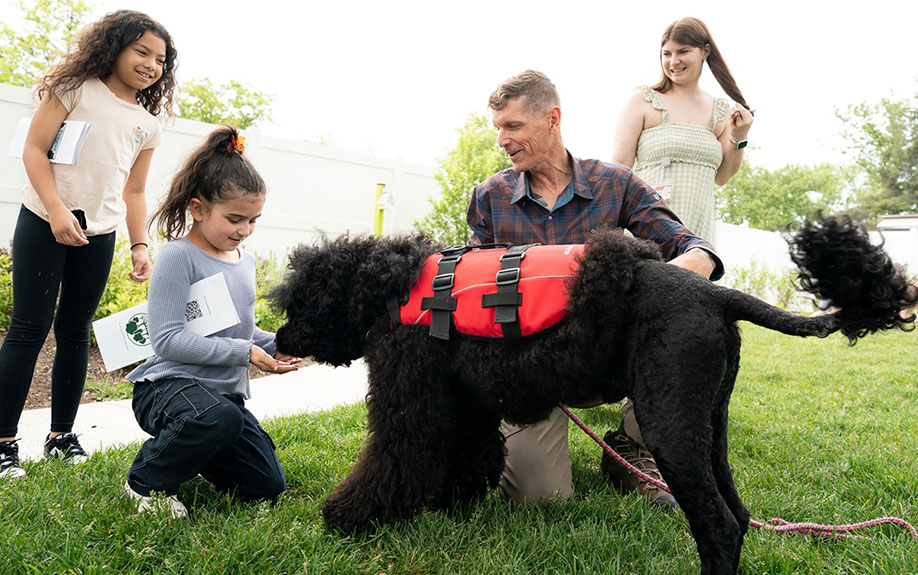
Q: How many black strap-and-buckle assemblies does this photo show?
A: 2